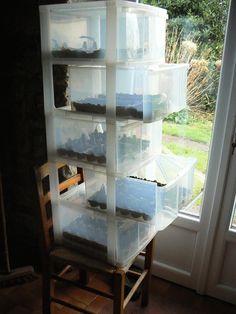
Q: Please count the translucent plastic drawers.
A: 5